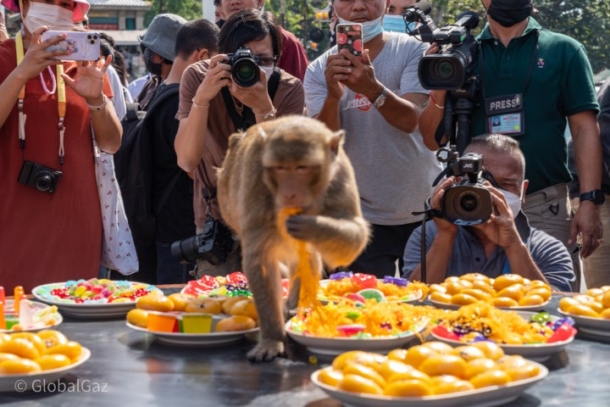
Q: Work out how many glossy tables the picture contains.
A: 1